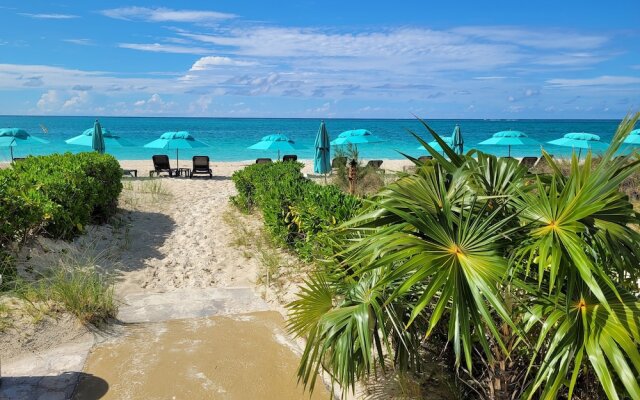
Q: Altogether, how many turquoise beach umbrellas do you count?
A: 12